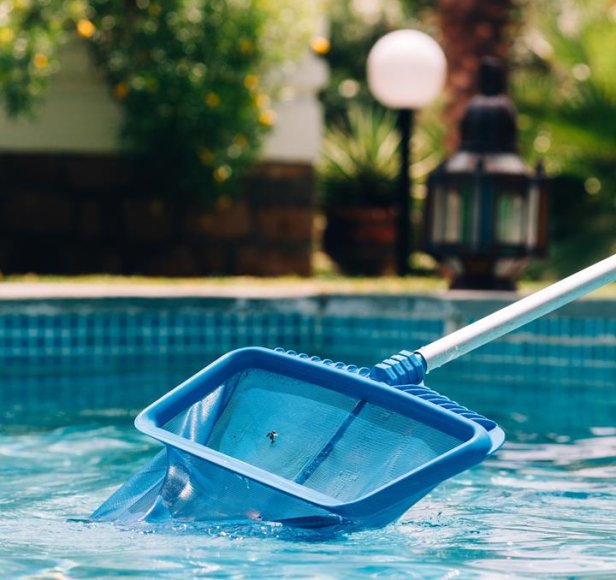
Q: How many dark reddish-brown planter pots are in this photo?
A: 1